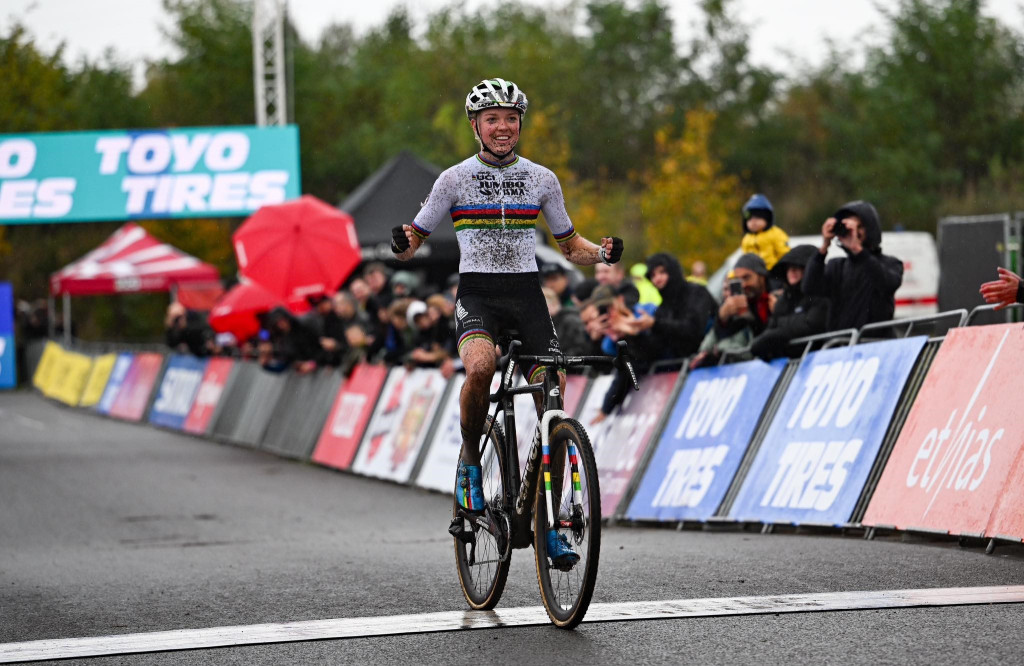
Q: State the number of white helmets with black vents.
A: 1